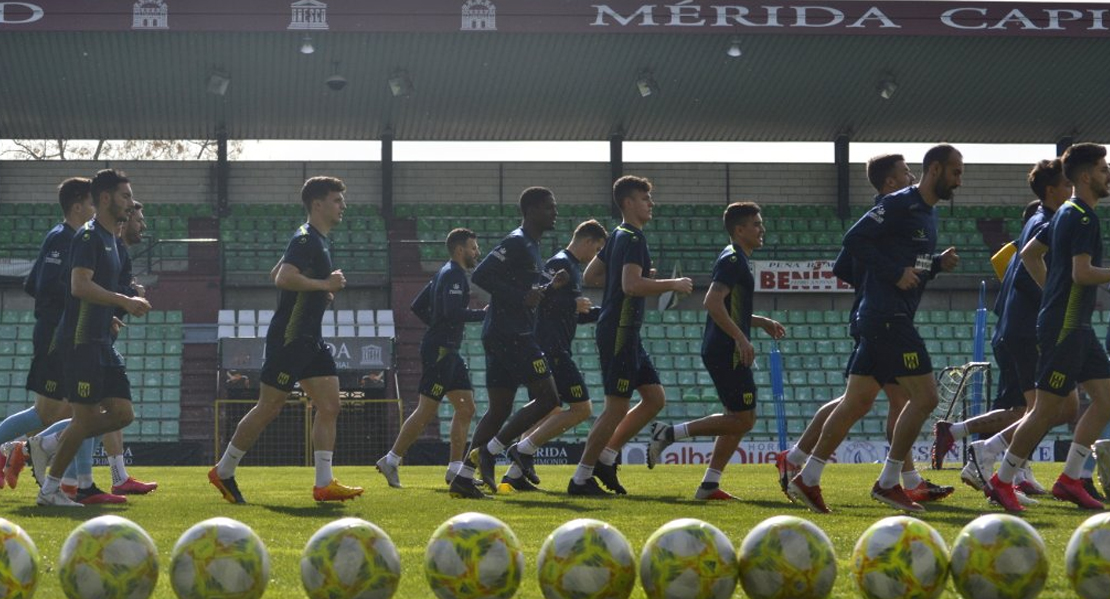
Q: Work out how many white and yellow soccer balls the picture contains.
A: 11